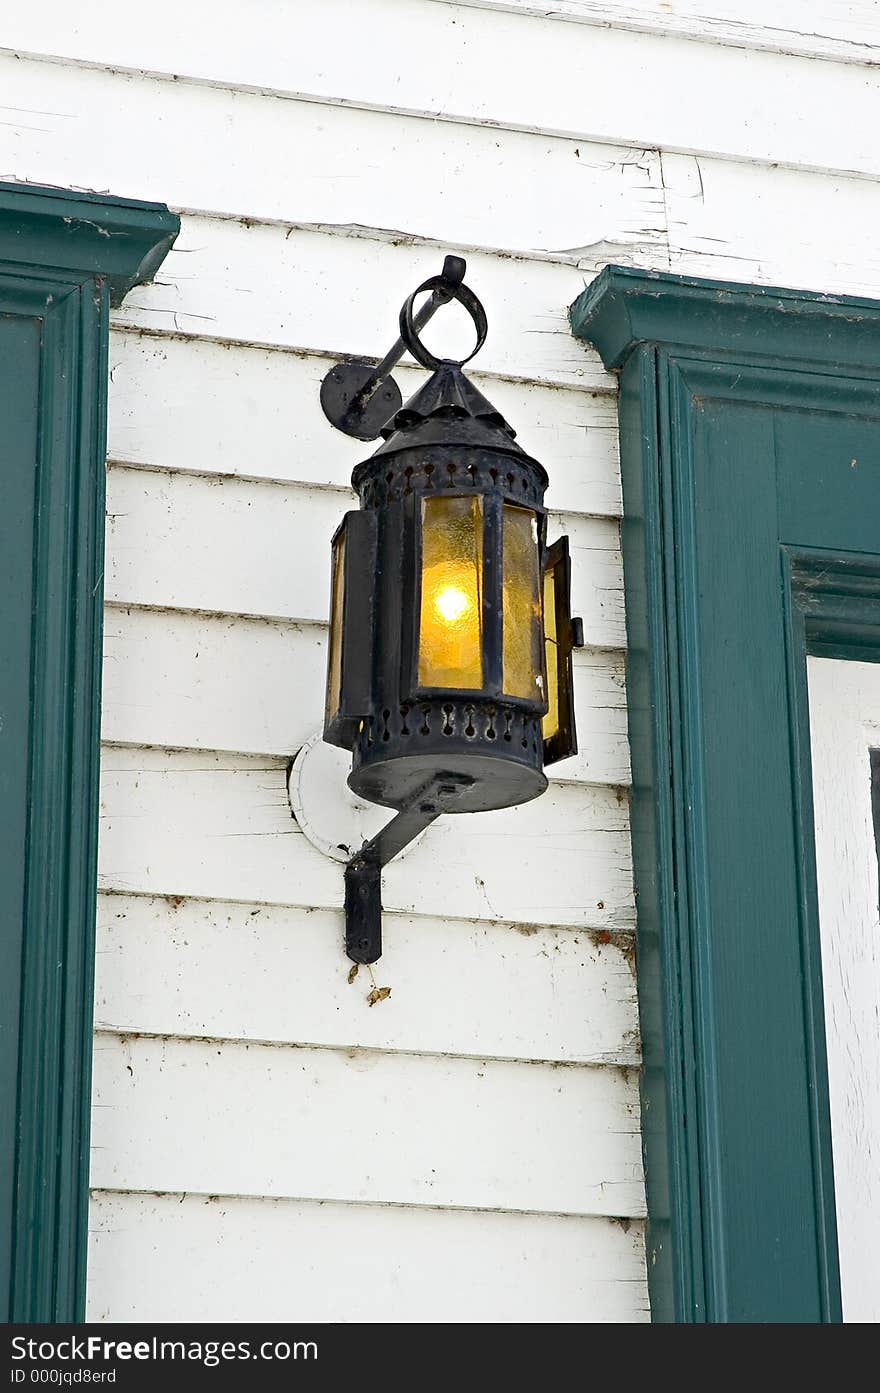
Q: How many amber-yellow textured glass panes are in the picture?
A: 4